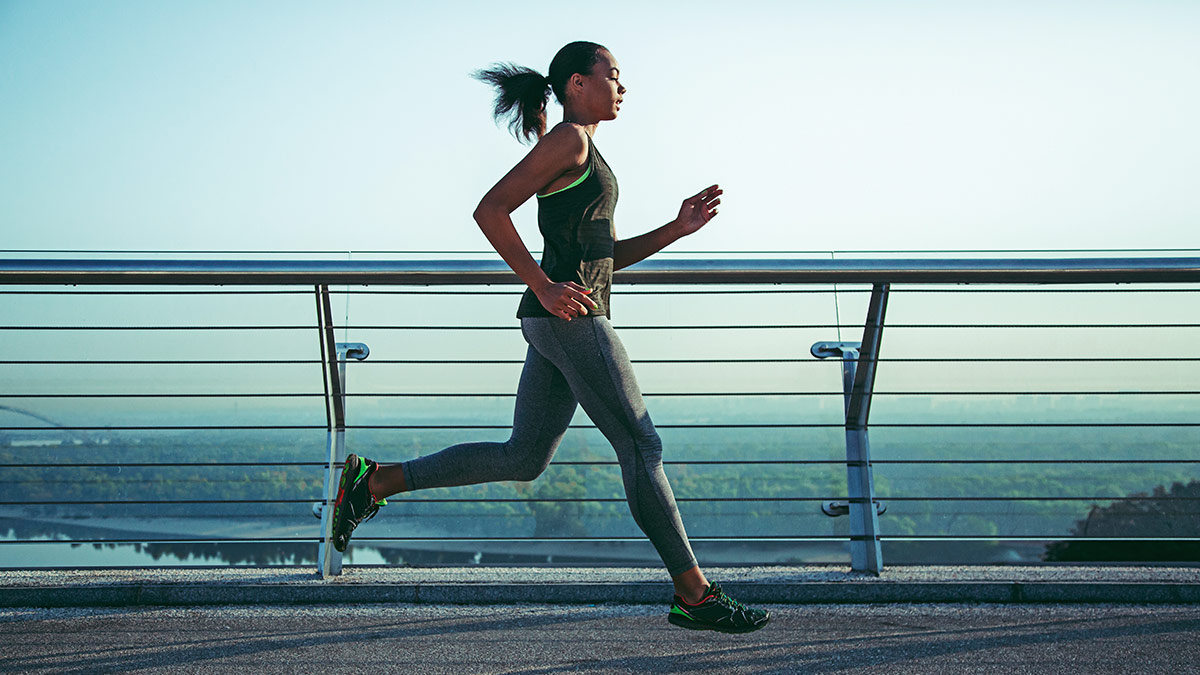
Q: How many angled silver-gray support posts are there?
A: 2